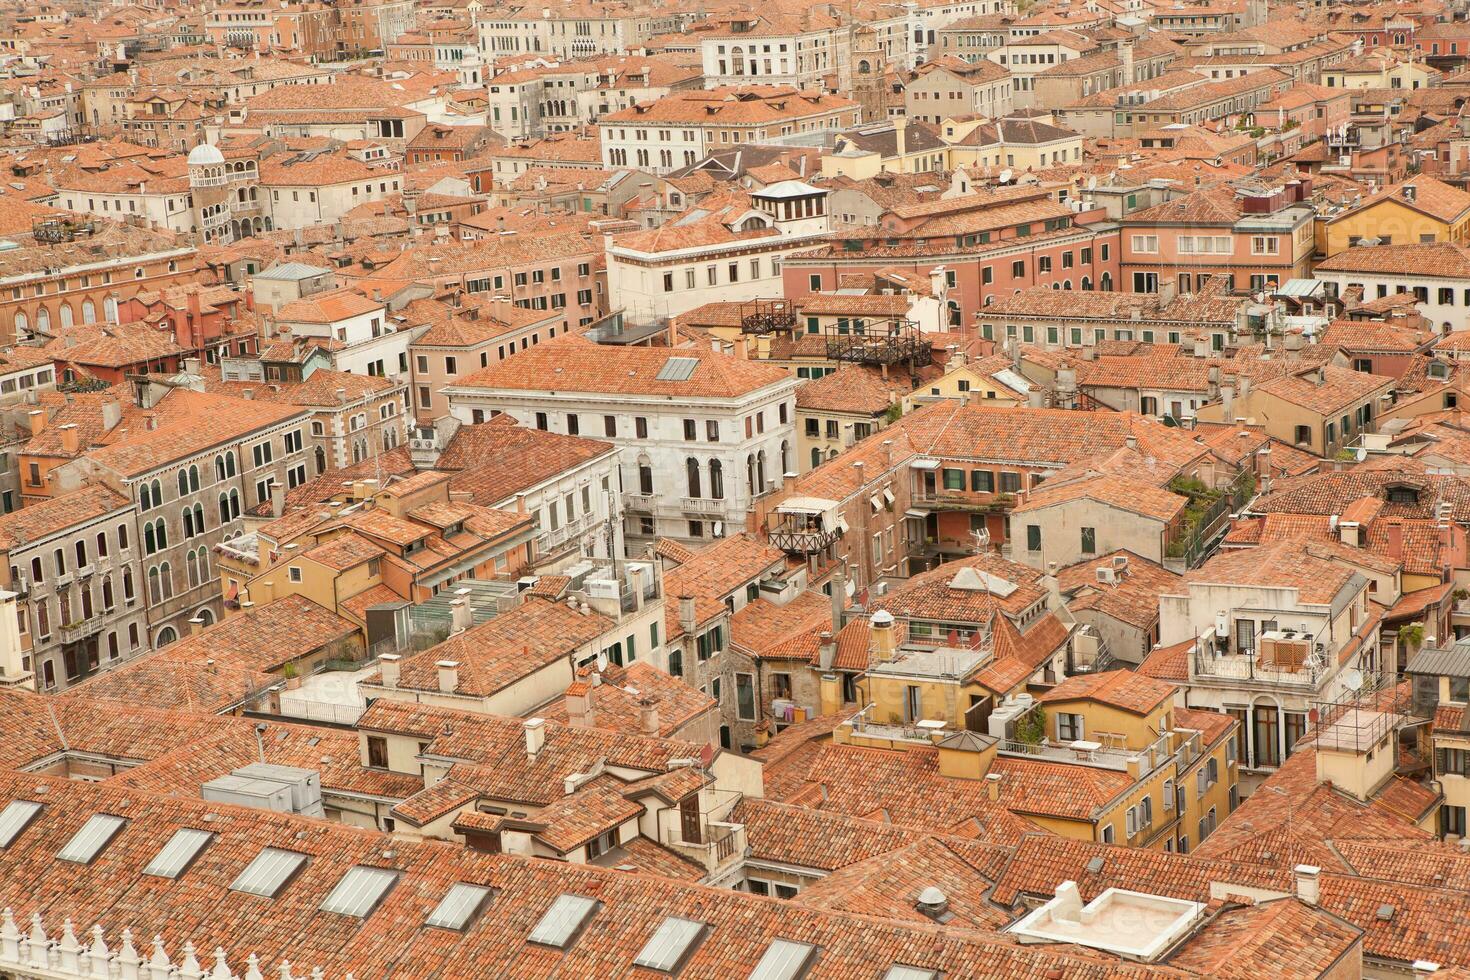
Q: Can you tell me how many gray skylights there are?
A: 11